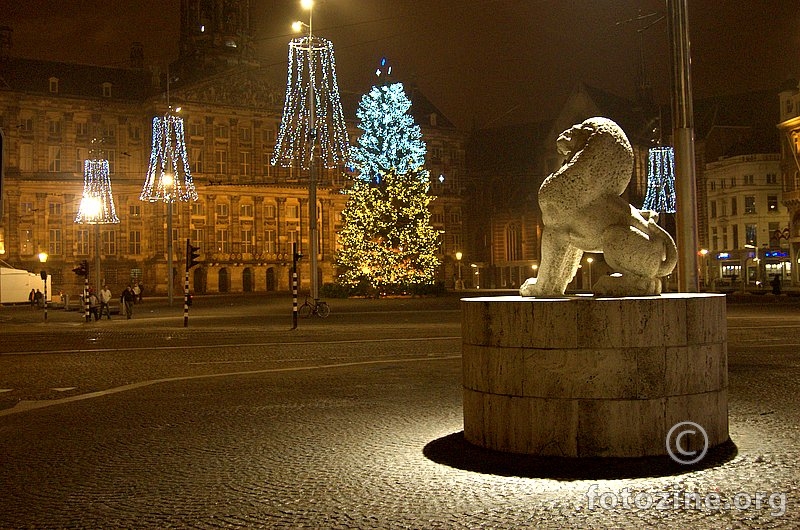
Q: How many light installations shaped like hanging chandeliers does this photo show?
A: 4